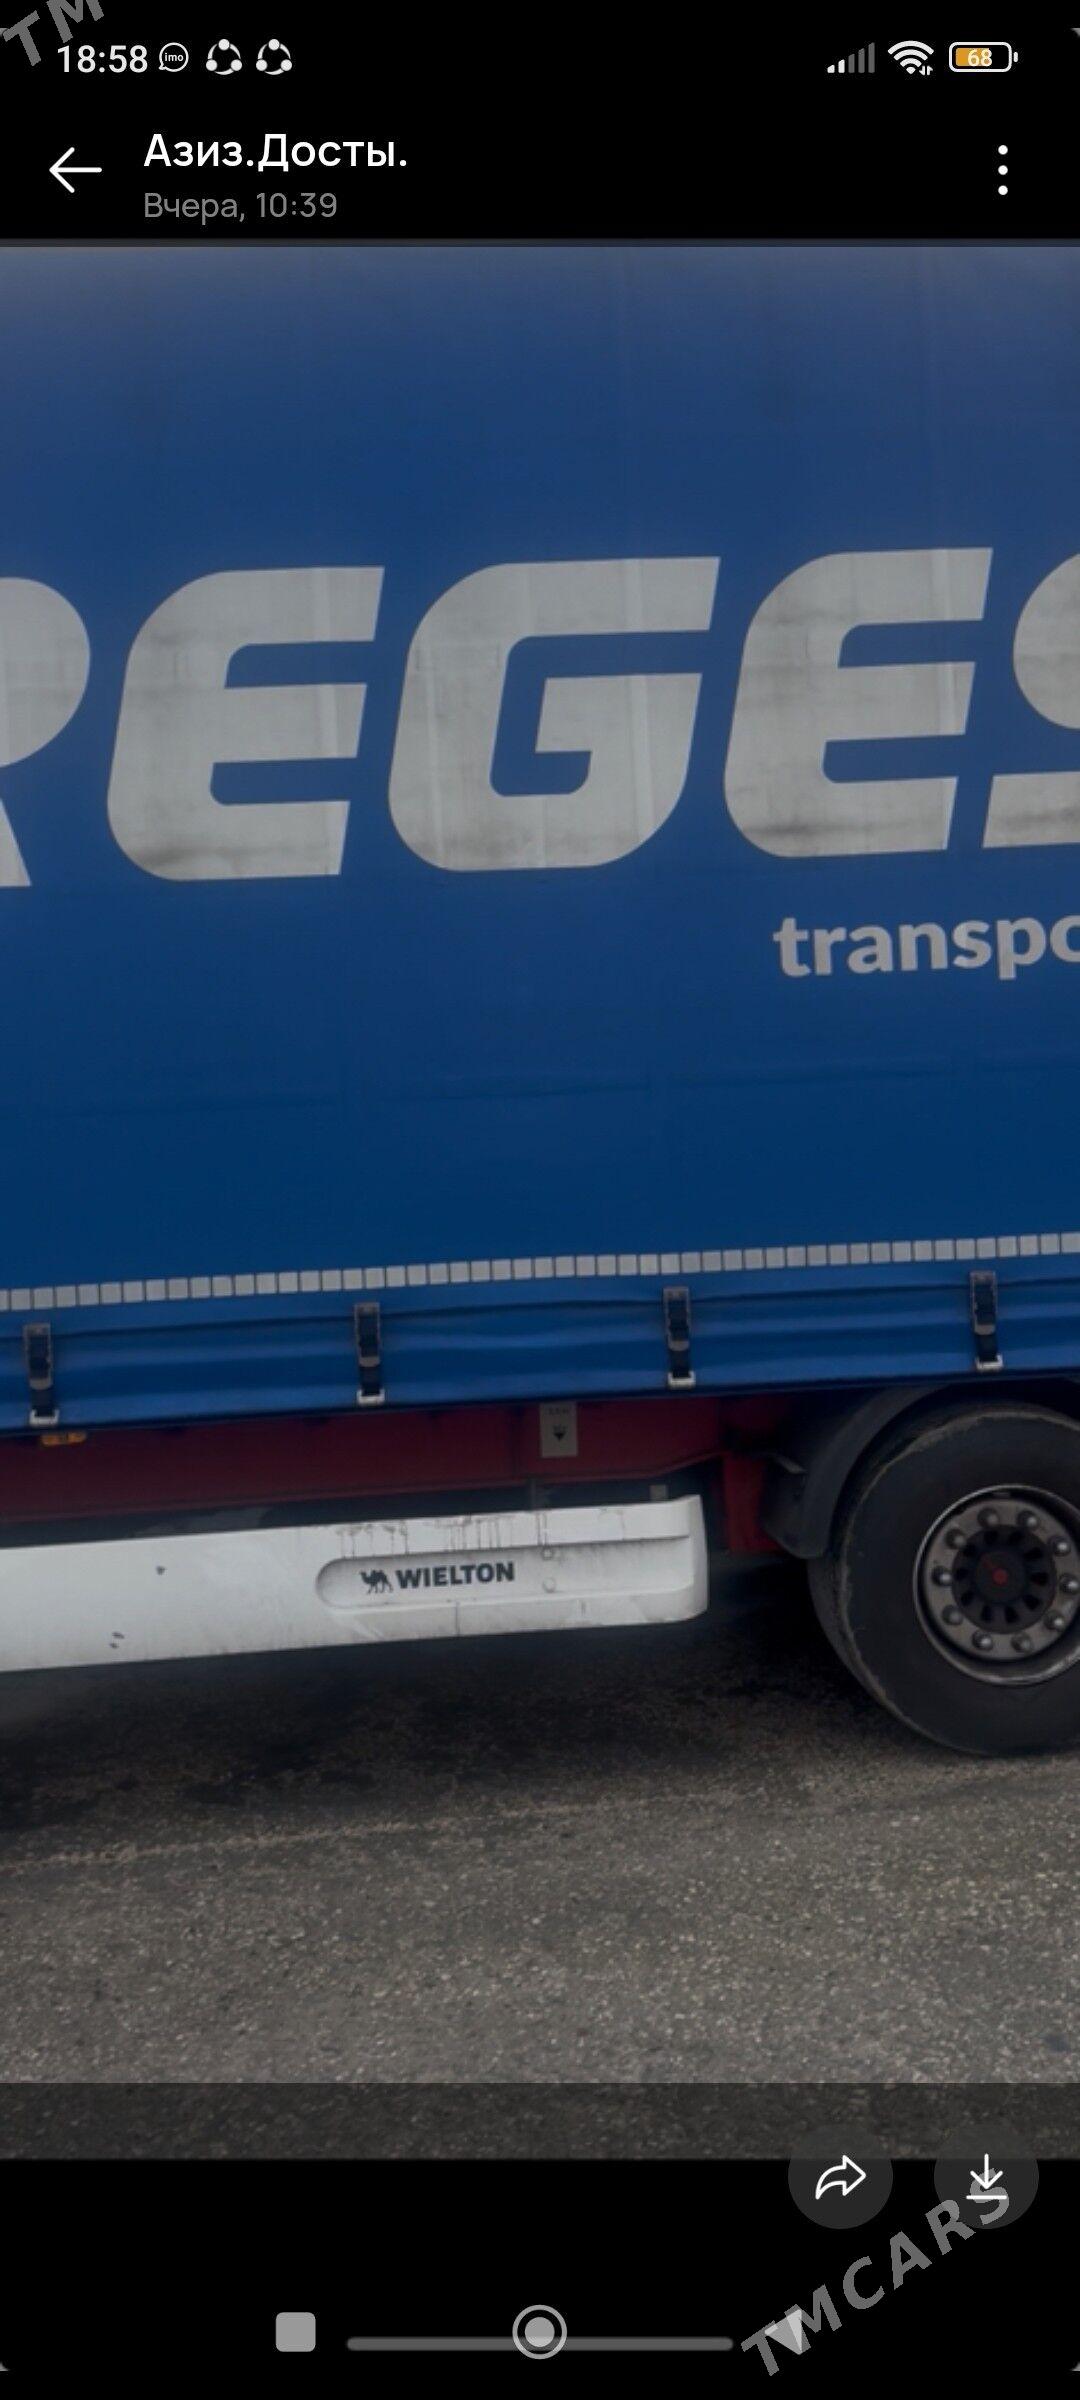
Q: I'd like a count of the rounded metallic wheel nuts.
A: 10